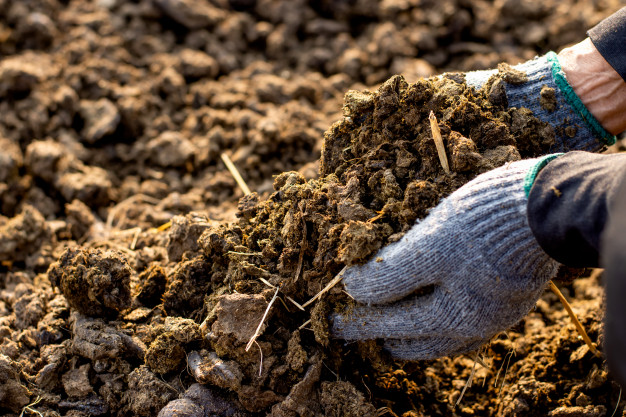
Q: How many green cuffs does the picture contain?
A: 2